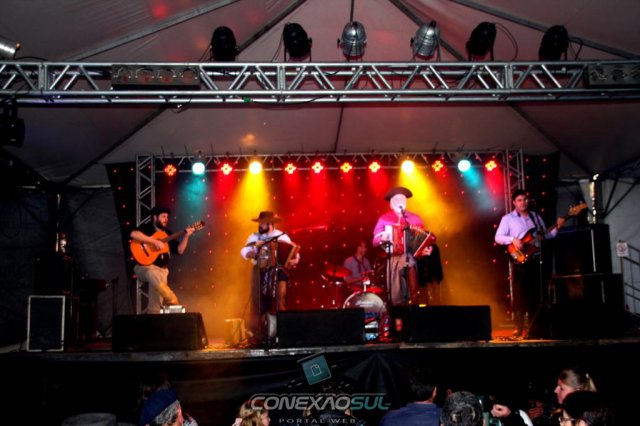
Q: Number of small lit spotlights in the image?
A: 12